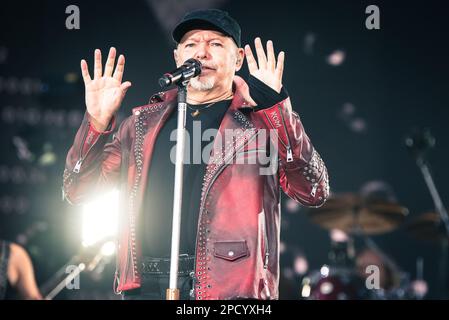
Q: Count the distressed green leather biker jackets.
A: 0